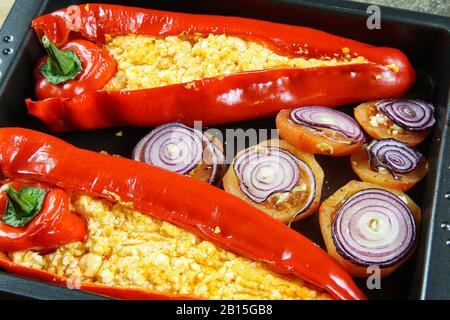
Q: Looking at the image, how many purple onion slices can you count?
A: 6